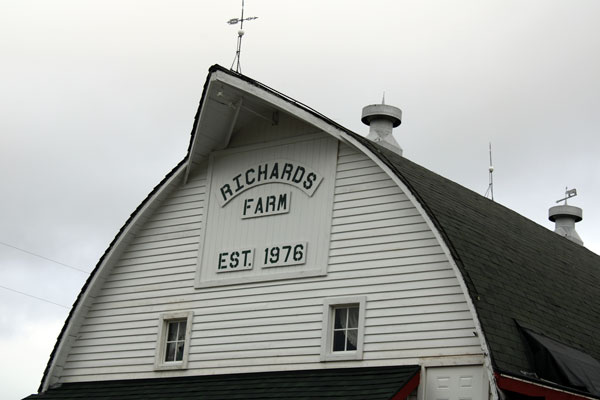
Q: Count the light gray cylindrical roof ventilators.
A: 2